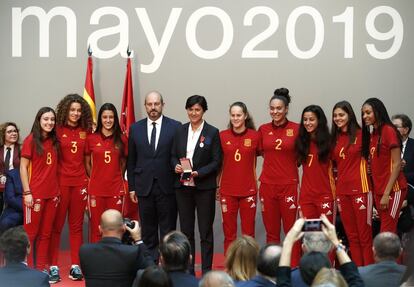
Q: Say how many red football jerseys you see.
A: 8